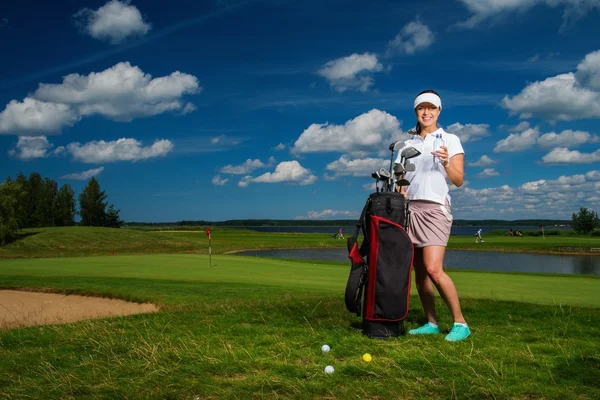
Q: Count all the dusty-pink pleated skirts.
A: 1